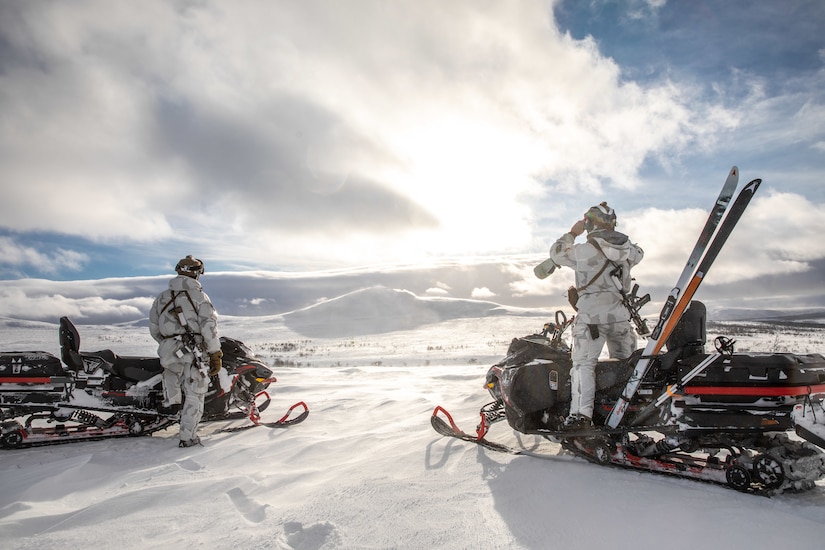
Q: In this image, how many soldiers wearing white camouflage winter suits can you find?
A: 2